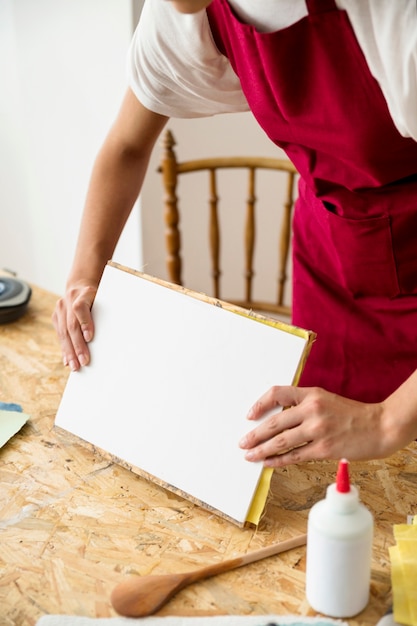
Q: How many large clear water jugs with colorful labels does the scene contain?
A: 0